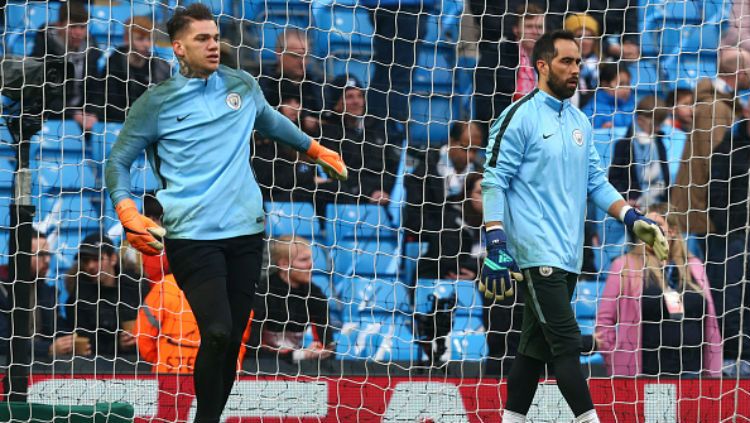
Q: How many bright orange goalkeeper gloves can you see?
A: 2